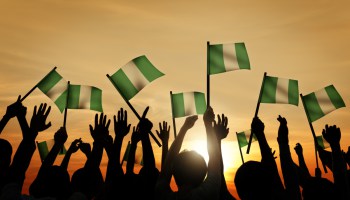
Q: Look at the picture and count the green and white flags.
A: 11